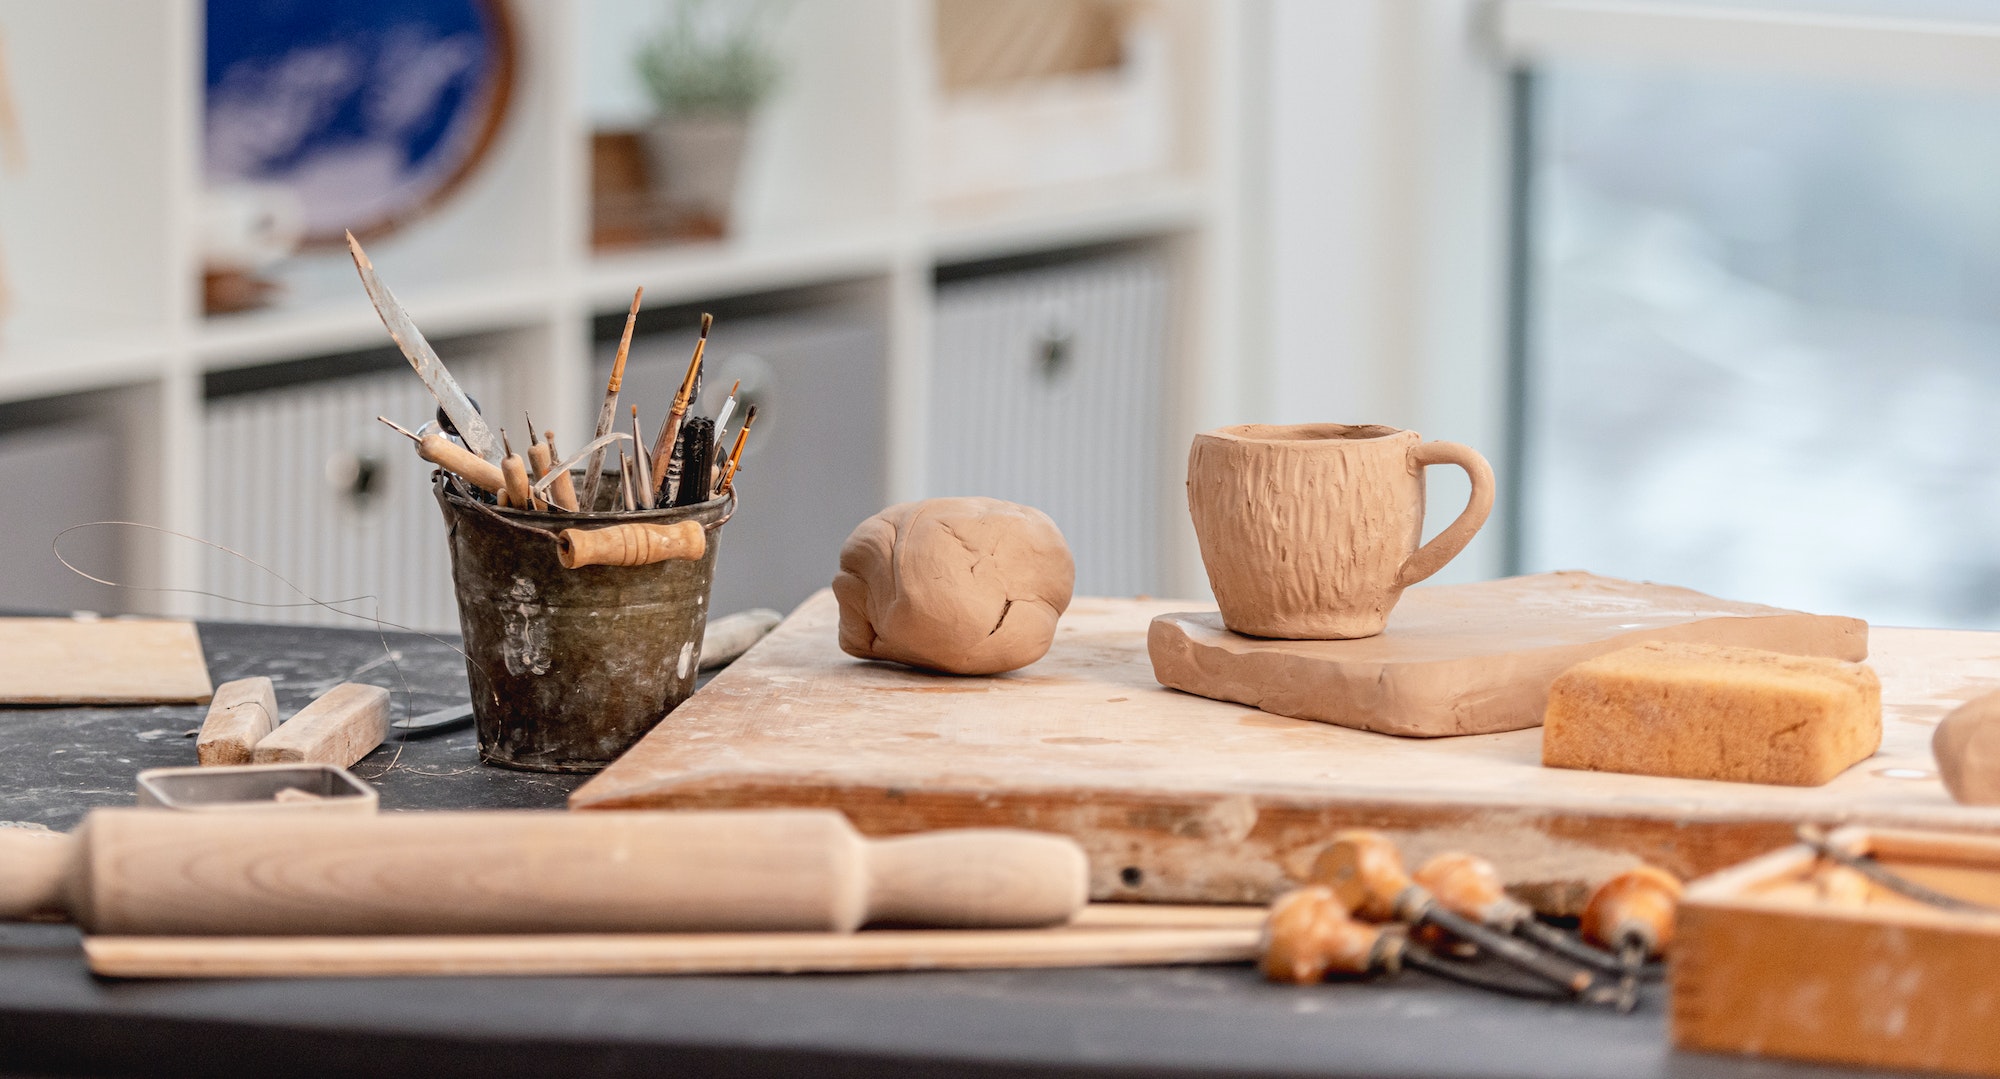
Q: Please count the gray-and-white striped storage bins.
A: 2